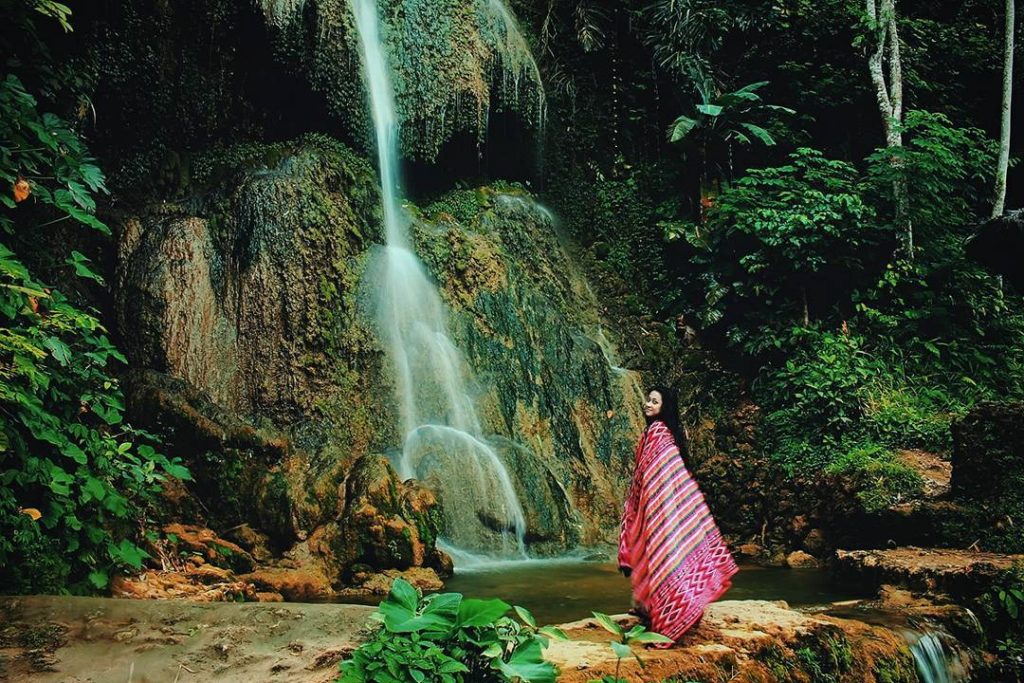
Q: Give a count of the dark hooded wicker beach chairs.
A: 0